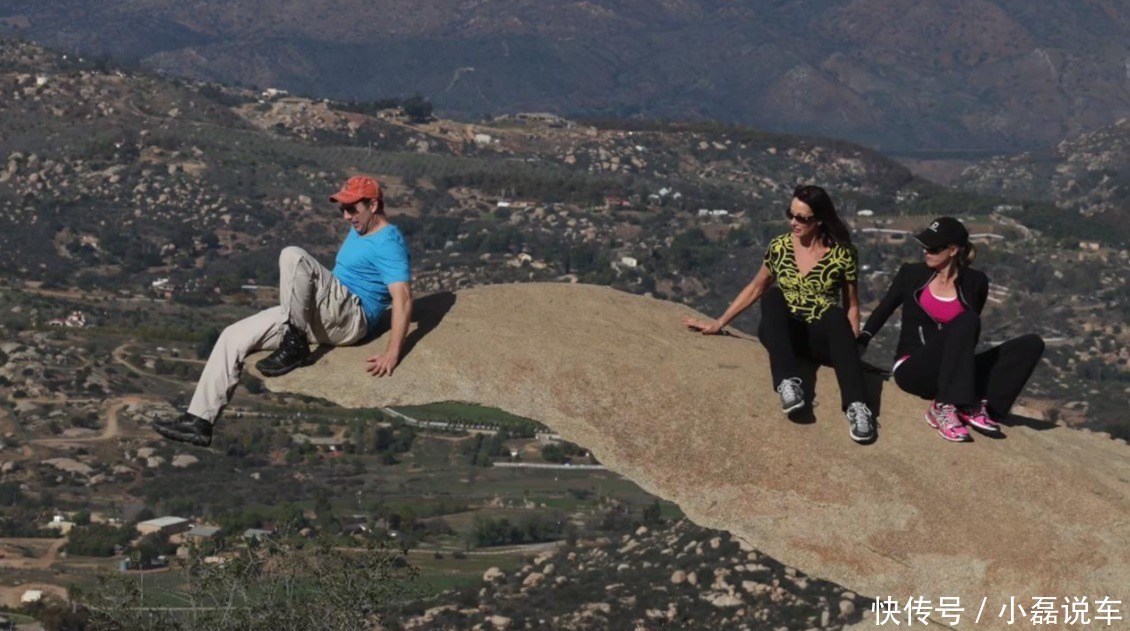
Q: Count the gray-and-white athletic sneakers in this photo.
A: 2